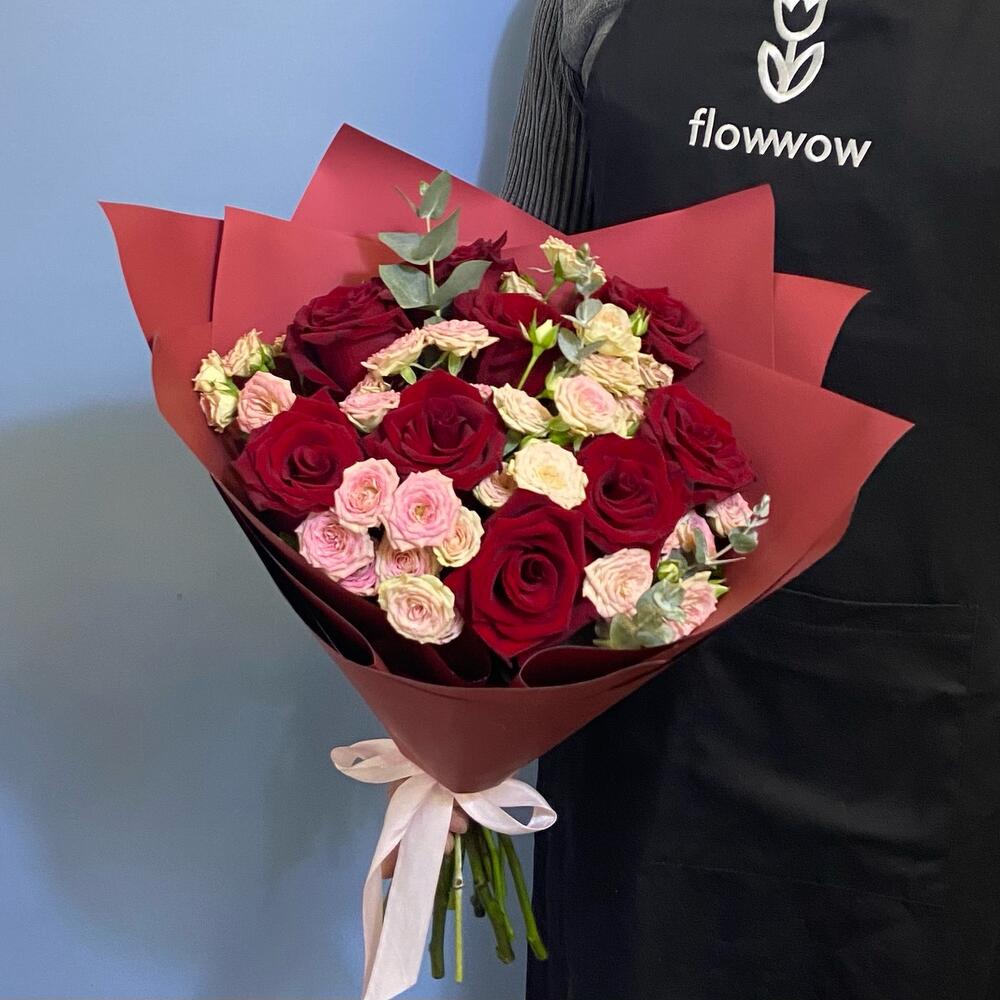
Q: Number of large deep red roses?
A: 9